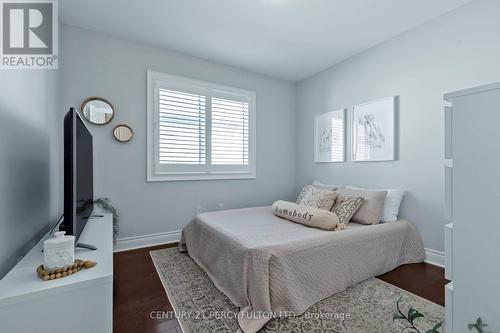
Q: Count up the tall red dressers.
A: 0